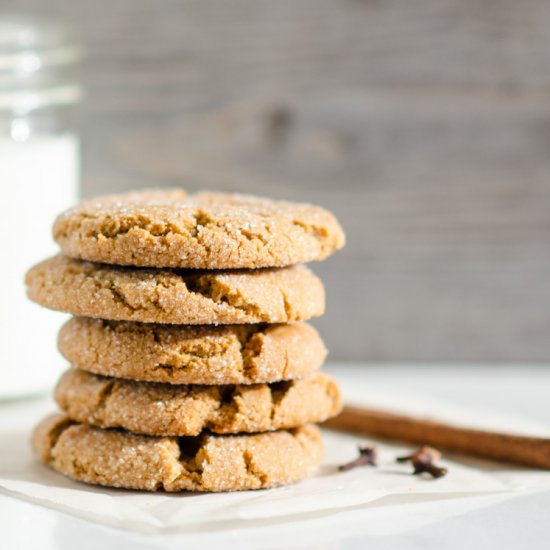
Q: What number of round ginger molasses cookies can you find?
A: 5